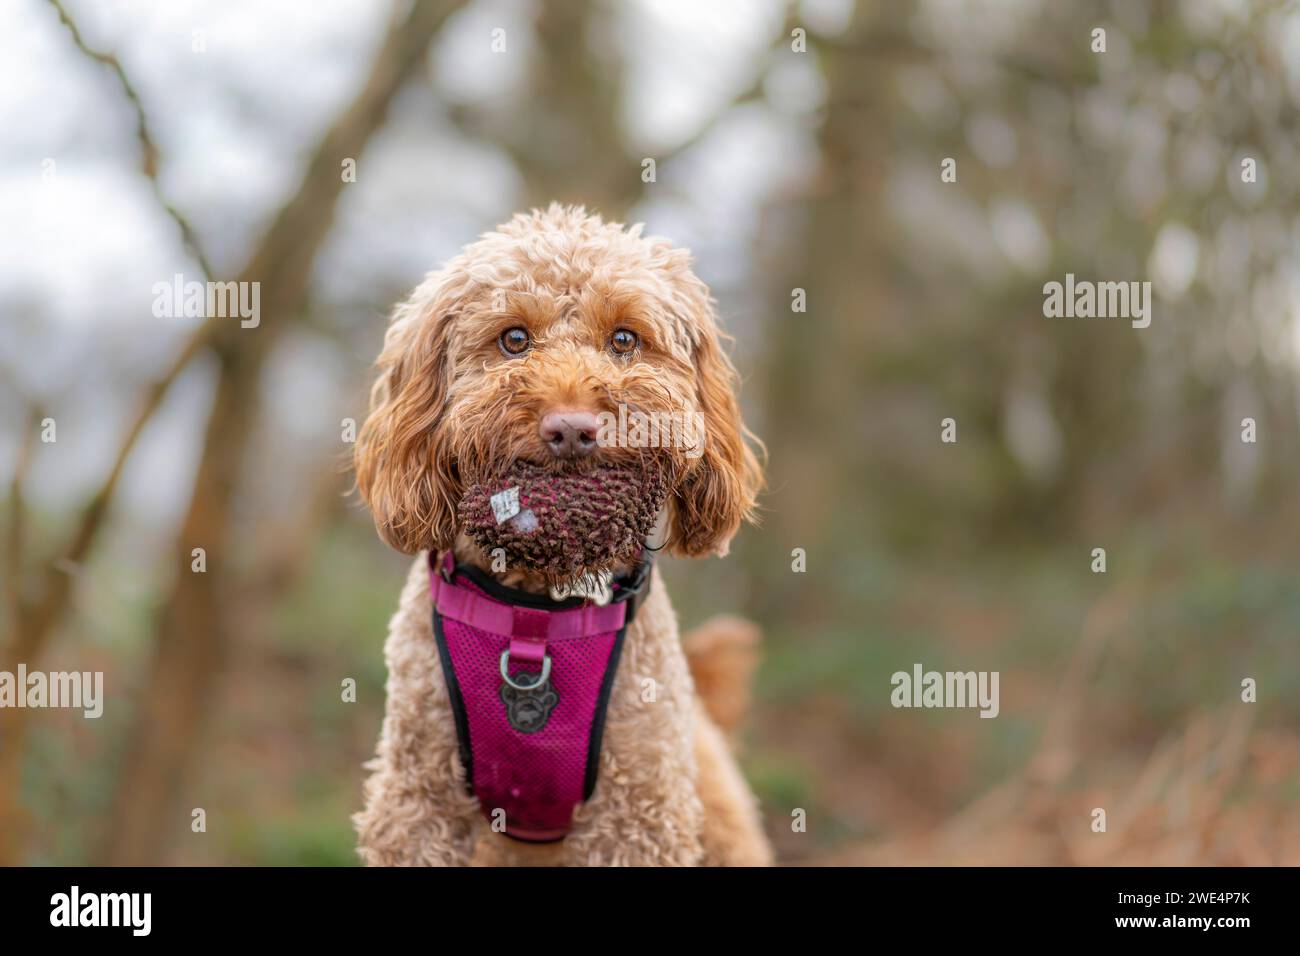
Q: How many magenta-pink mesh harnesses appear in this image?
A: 1